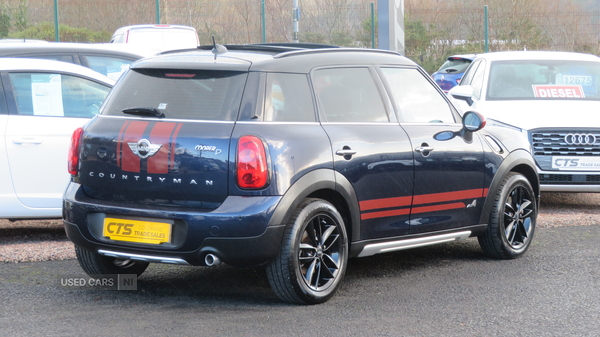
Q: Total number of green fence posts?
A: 5